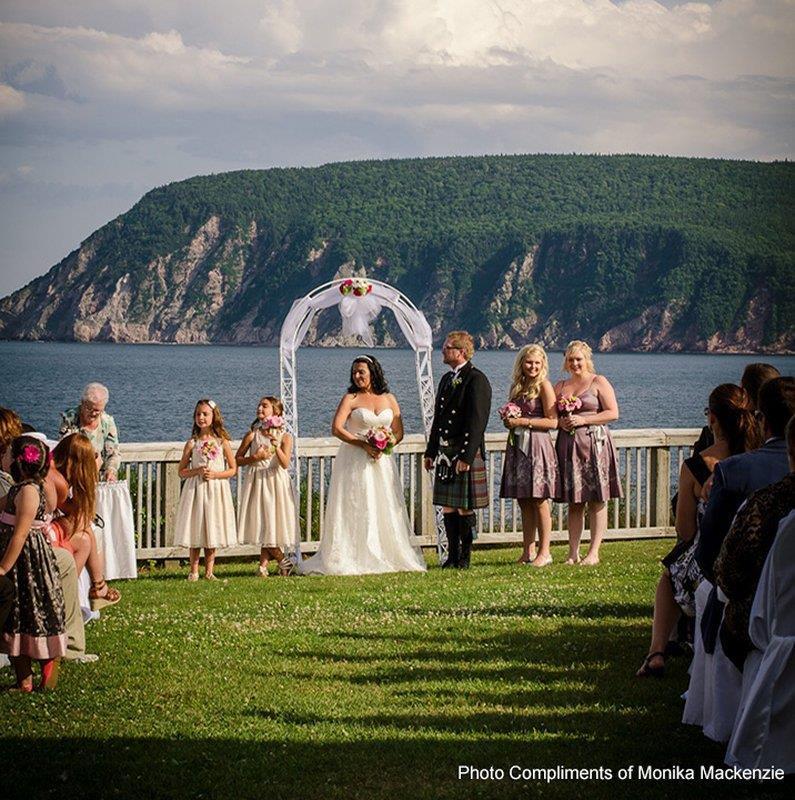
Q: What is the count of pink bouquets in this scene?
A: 5